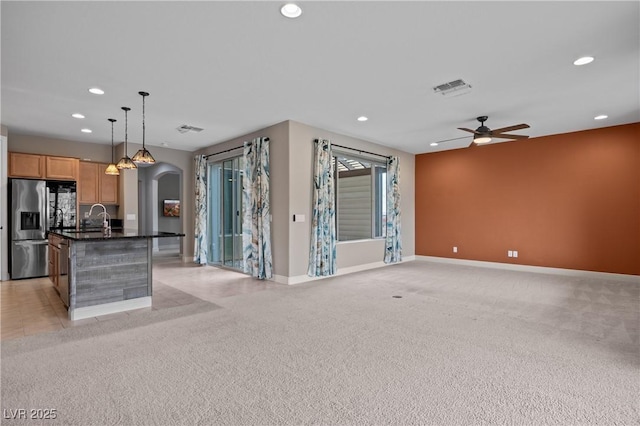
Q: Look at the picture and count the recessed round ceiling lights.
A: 8